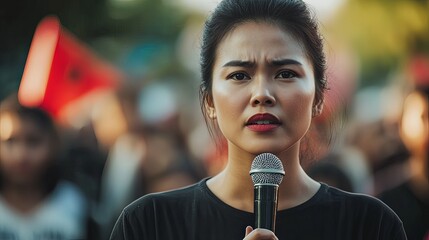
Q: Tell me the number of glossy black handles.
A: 1